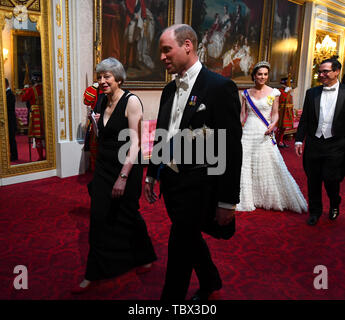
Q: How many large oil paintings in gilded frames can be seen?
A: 3